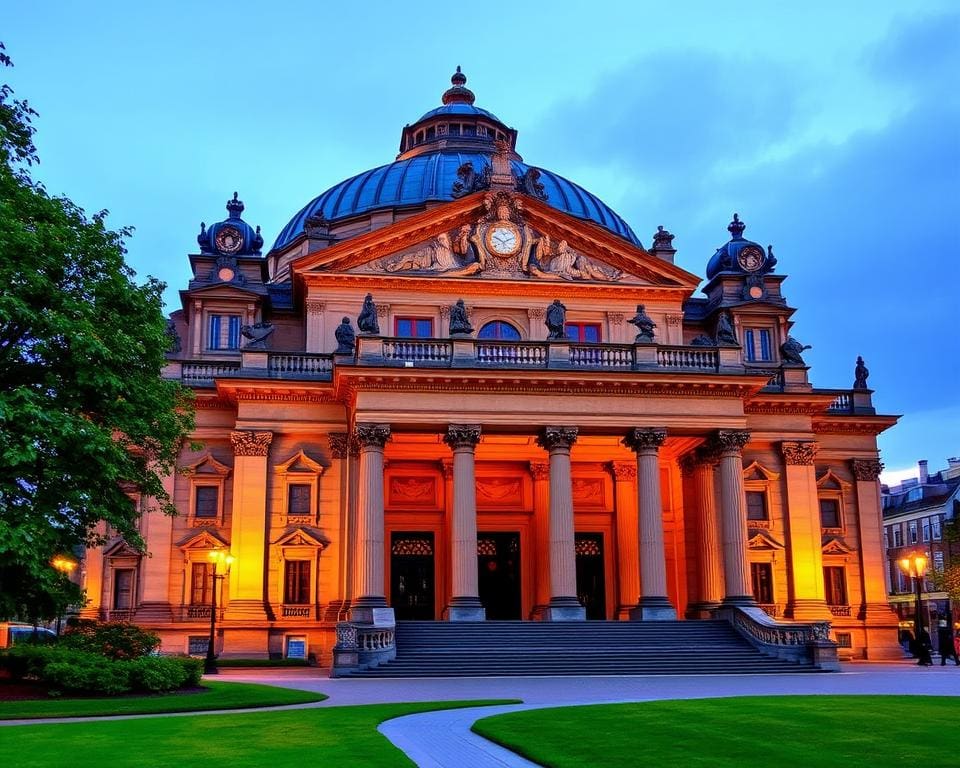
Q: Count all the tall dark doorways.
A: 3